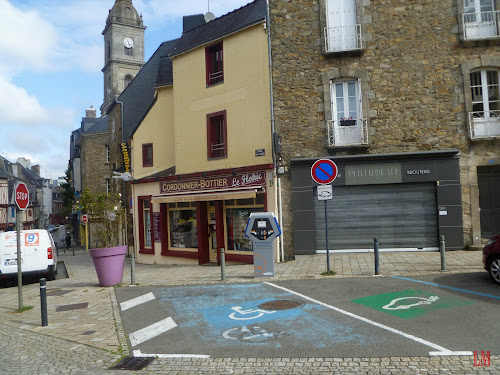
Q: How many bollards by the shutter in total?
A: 2